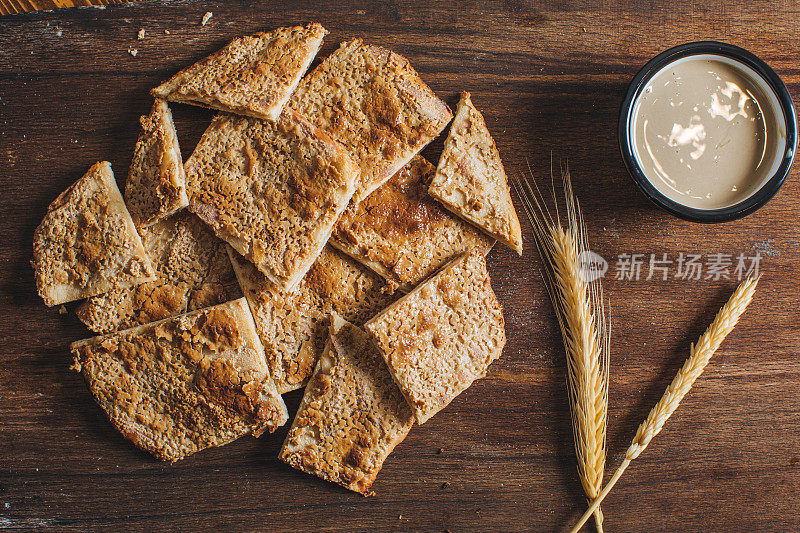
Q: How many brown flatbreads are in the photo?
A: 12